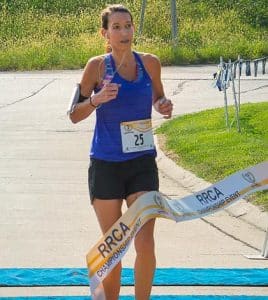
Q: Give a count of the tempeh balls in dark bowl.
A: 0